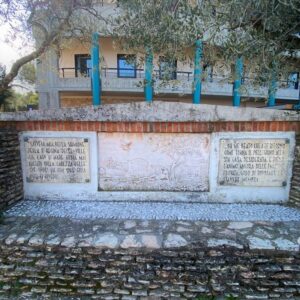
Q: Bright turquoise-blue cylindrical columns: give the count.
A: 5